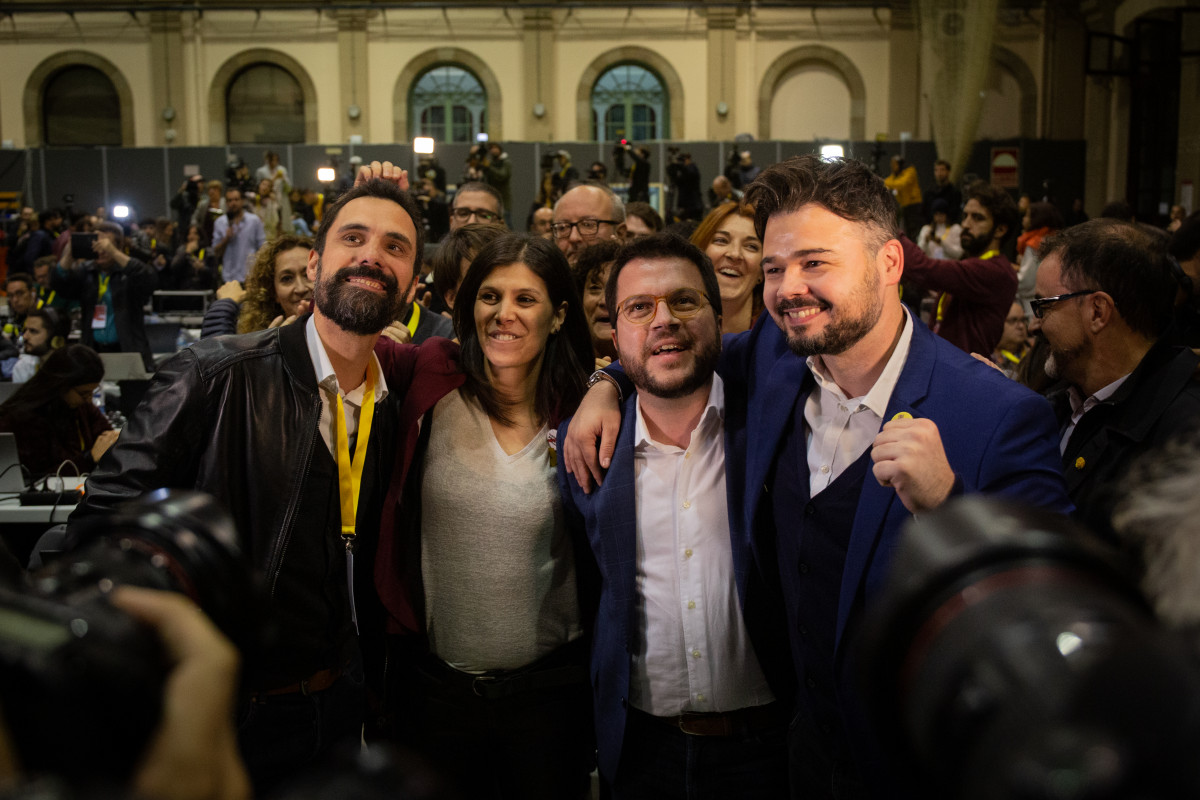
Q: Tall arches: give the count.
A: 6